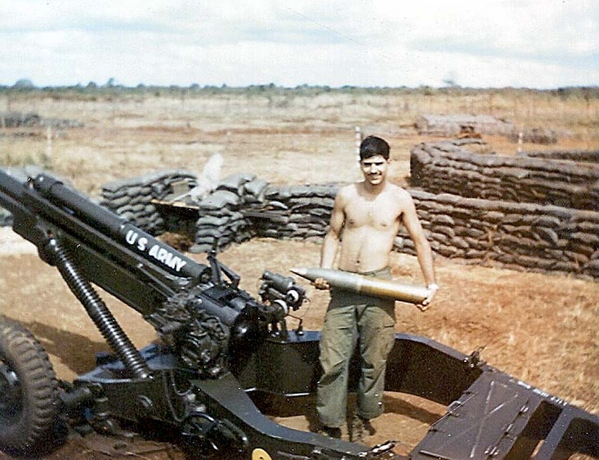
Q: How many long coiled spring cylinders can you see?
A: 1